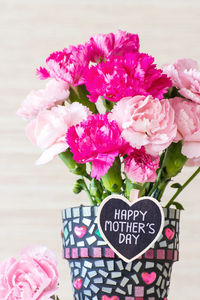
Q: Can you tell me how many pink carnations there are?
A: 11